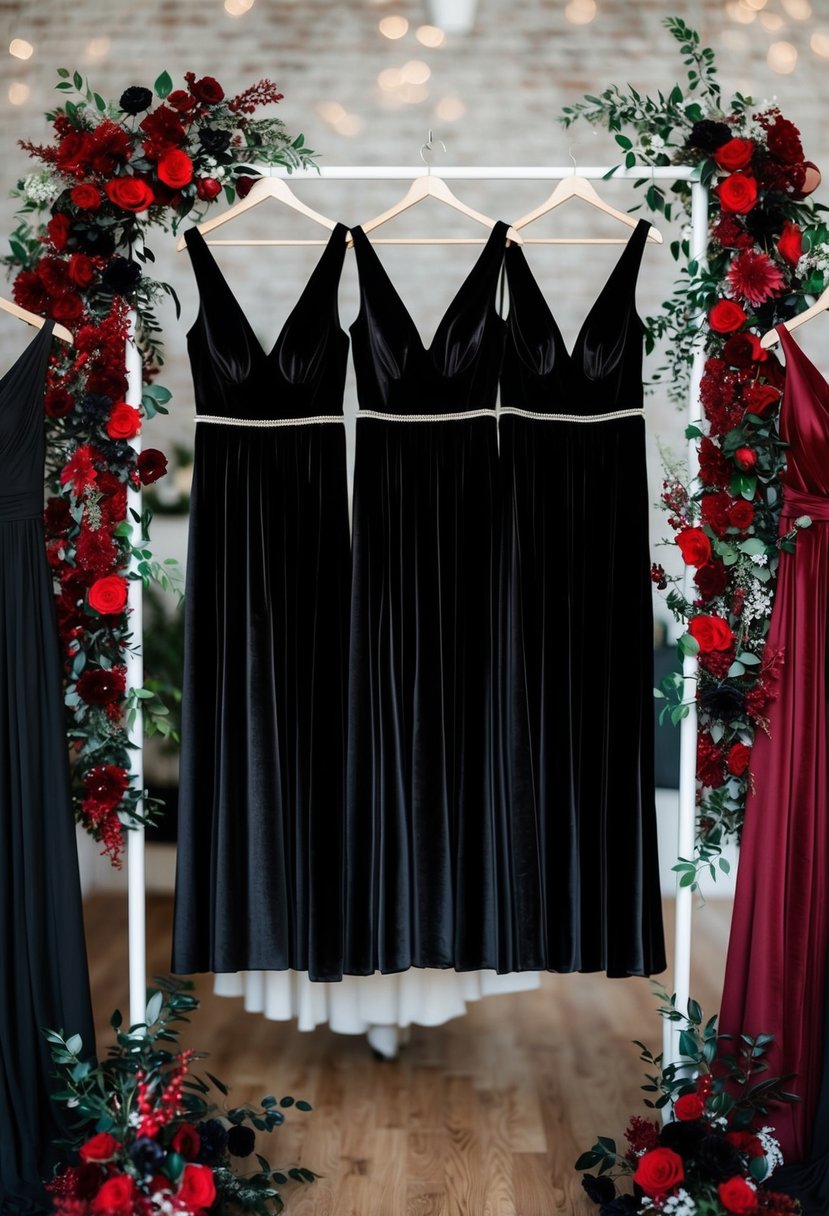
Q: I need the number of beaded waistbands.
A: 3